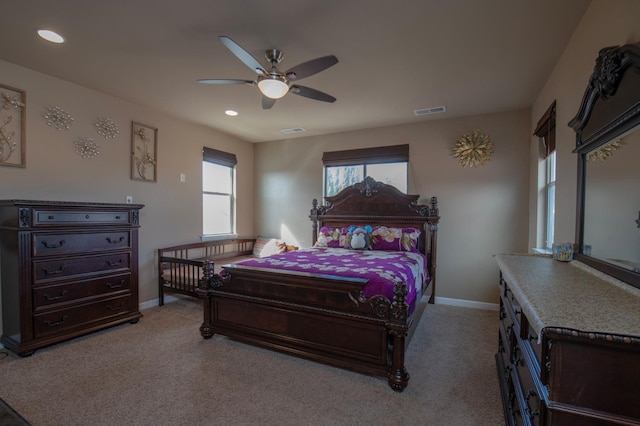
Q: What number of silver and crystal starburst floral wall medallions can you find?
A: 3